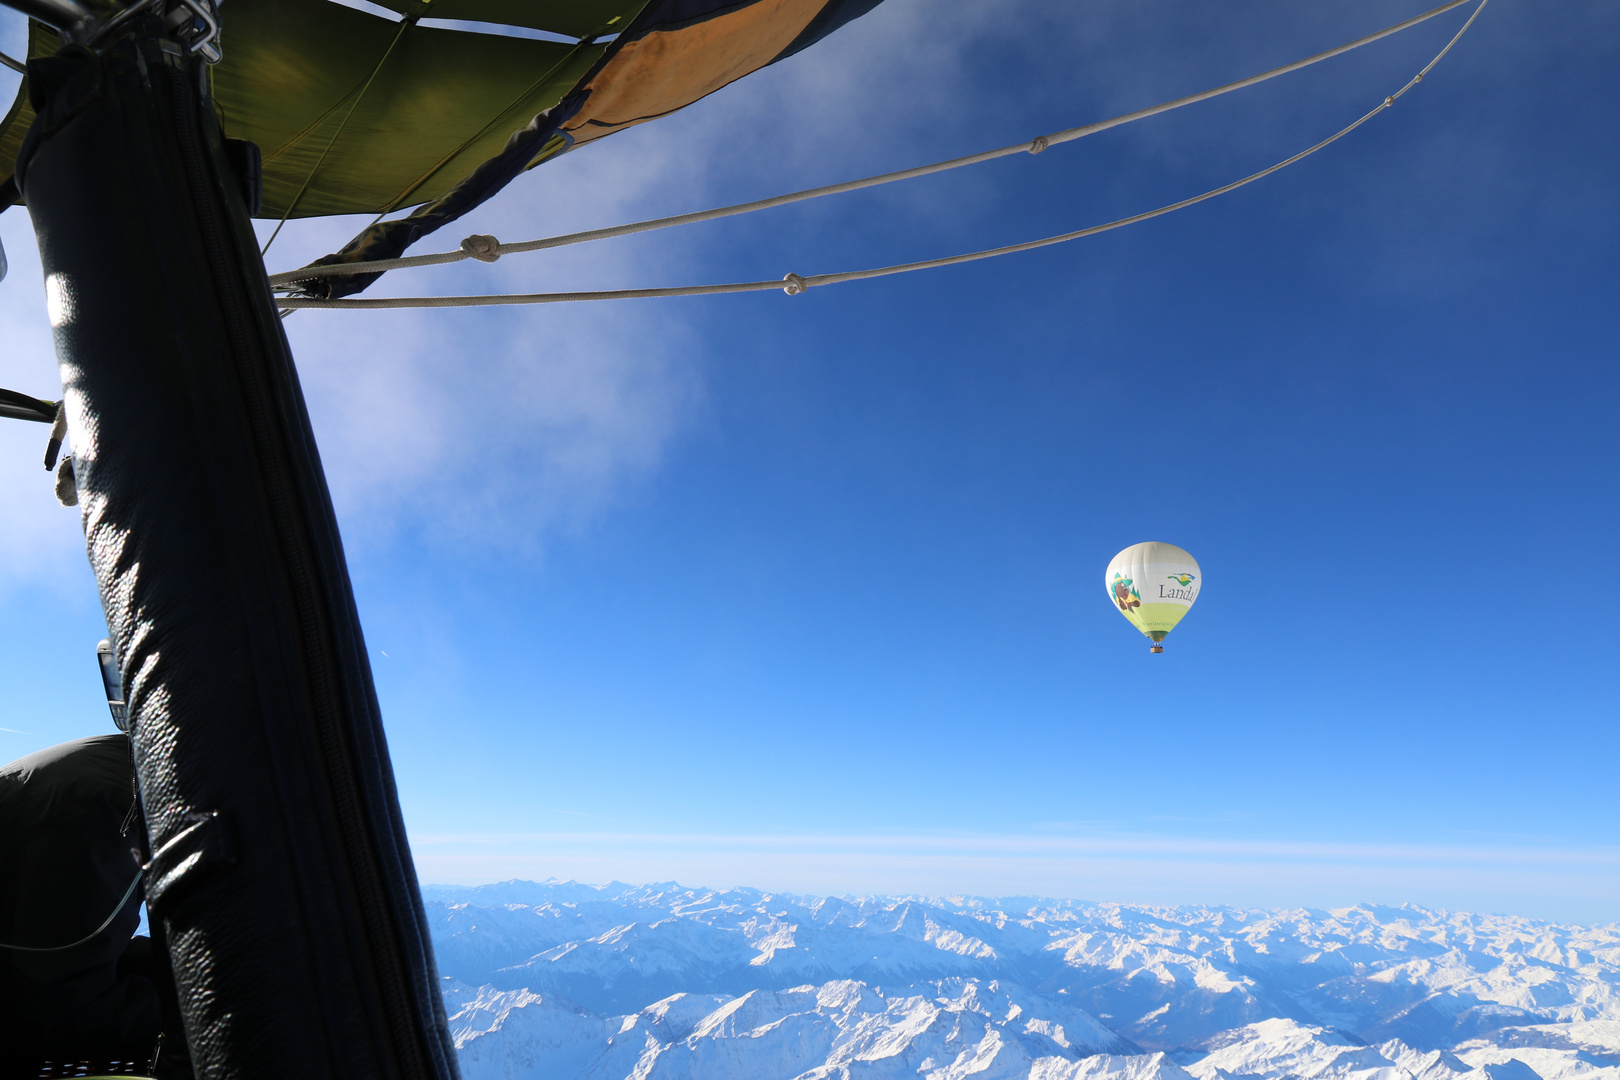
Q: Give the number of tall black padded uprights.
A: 1